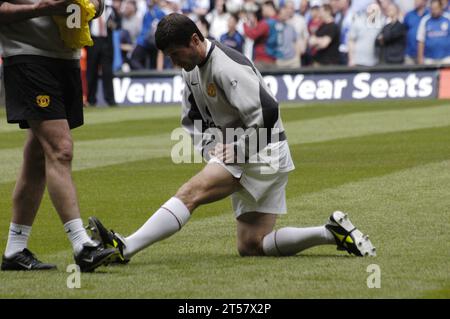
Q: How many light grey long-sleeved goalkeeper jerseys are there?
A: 1